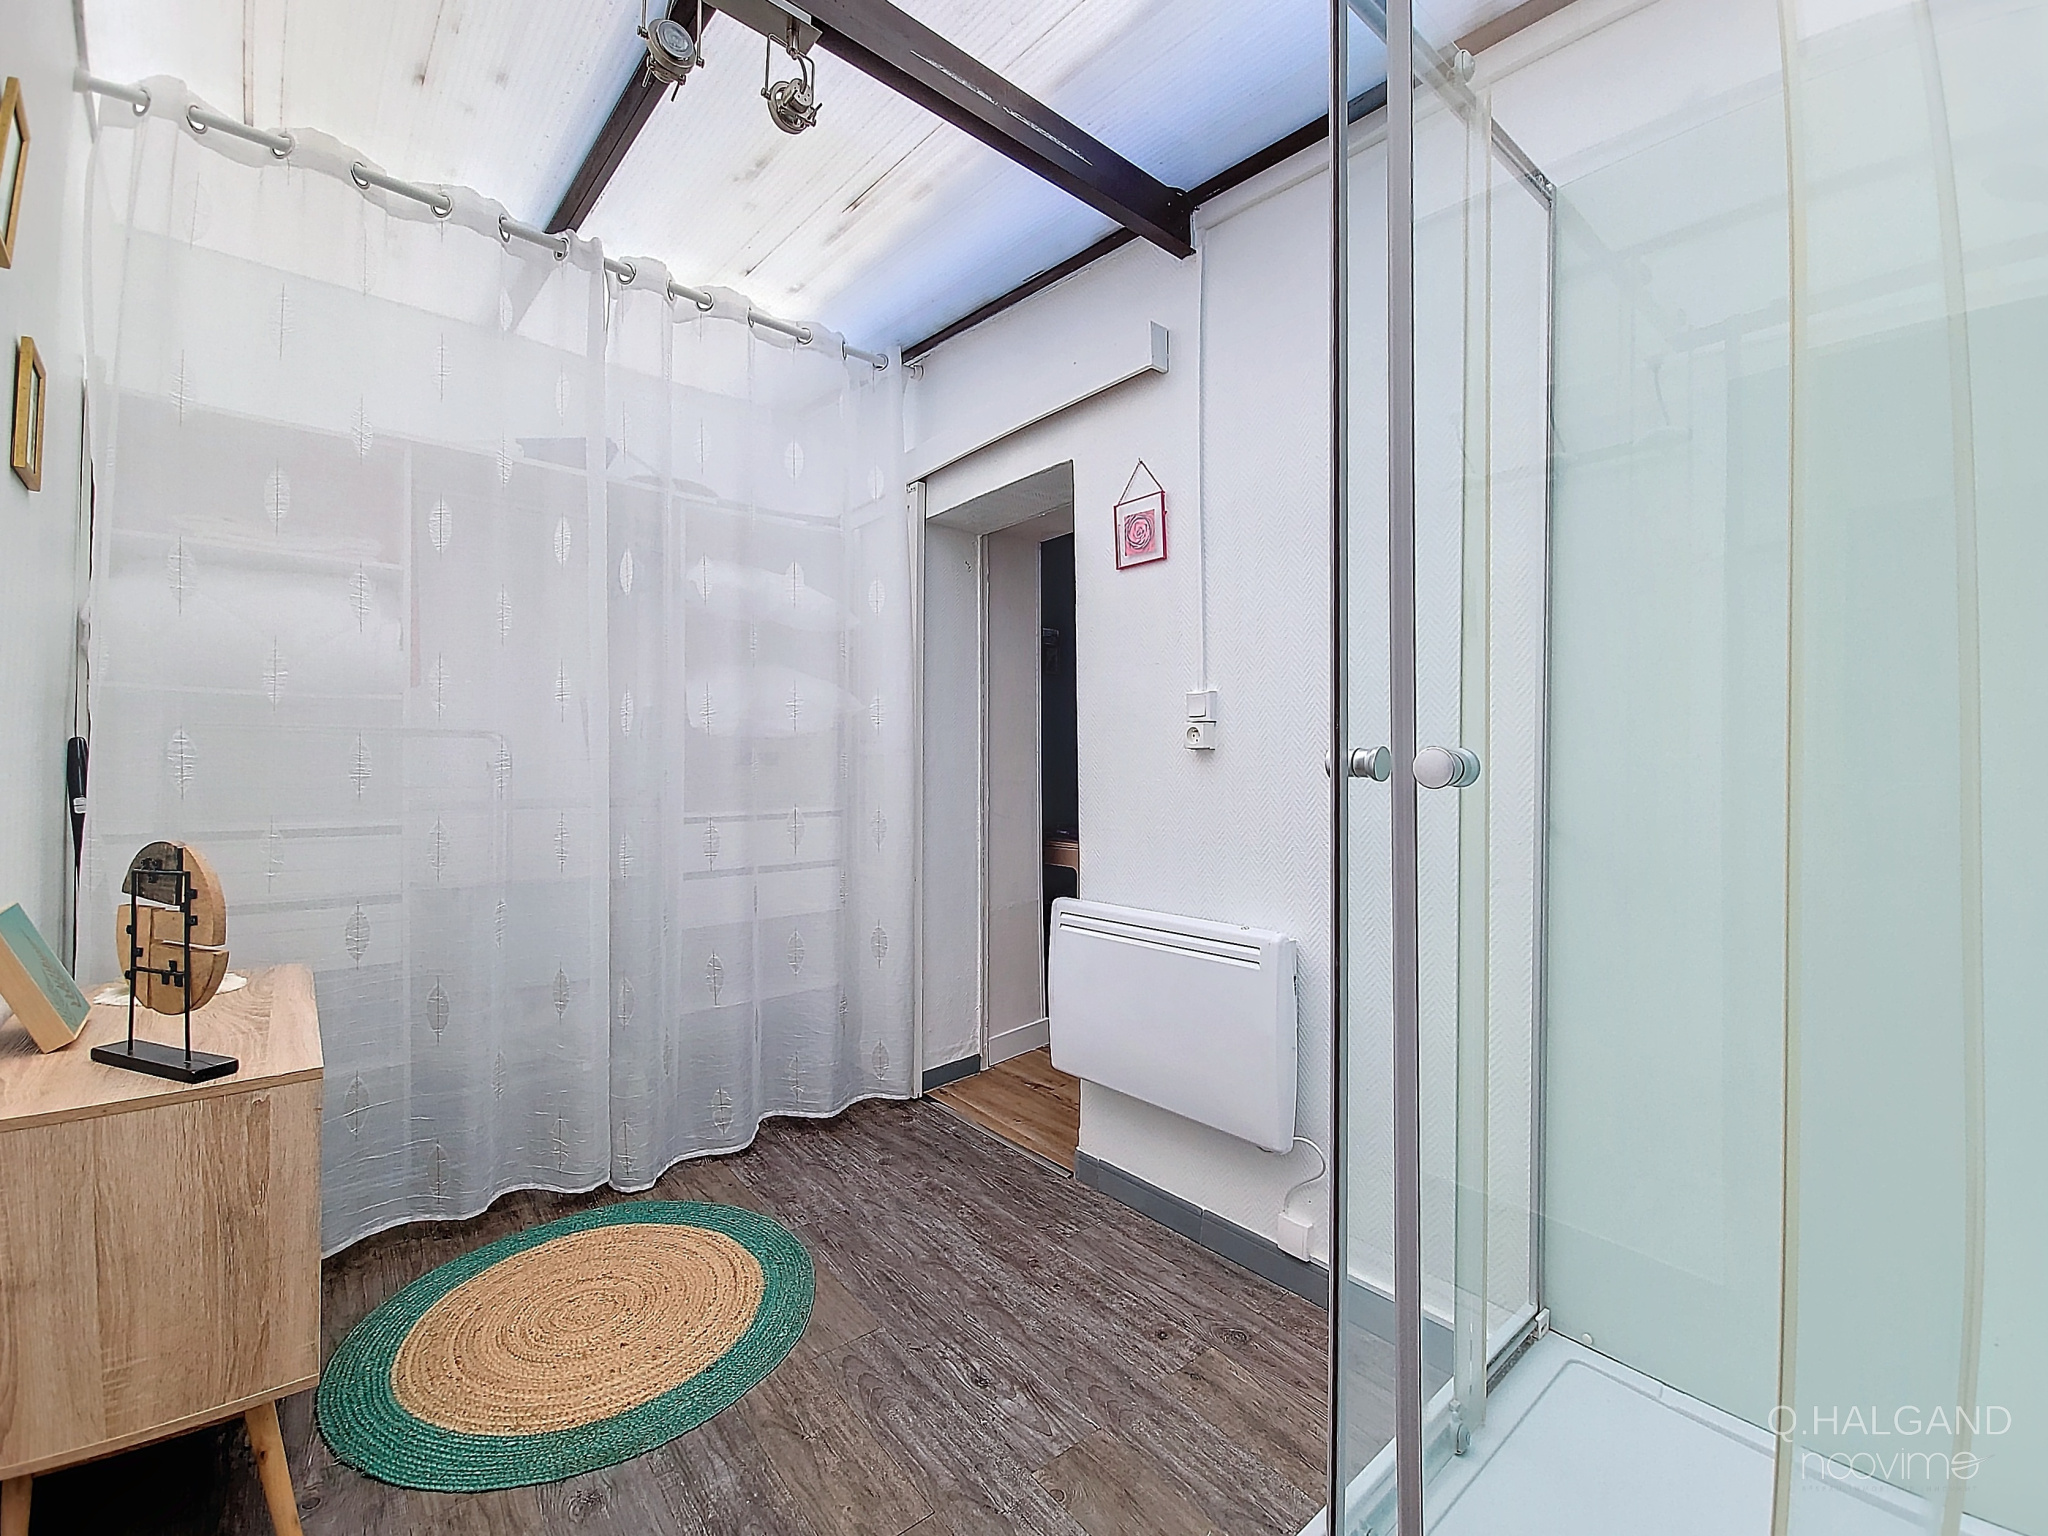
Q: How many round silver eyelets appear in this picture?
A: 14